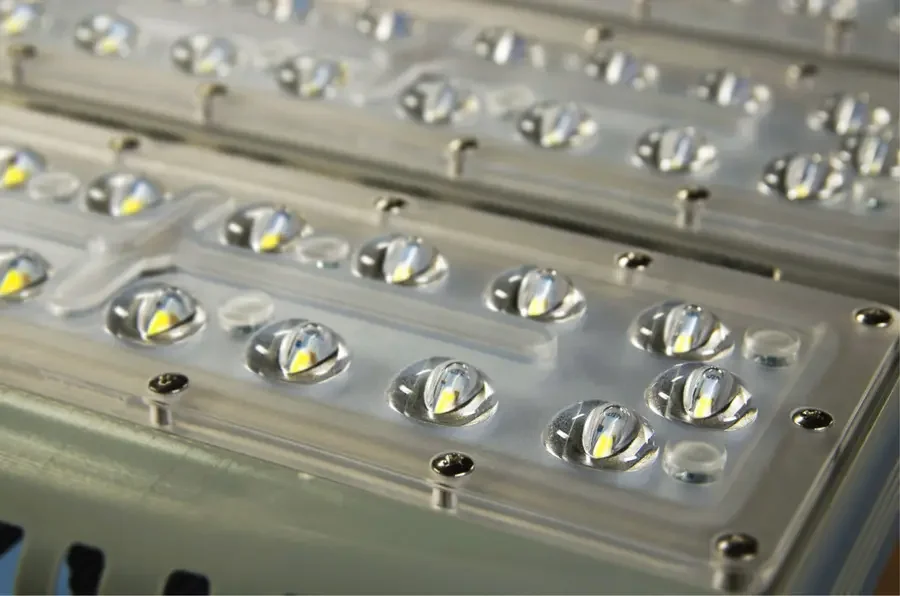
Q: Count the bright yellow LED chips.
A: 12